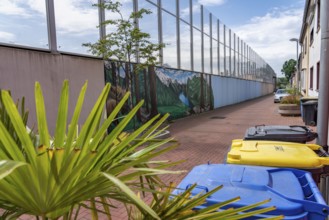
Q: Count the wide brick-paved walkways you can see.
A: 1